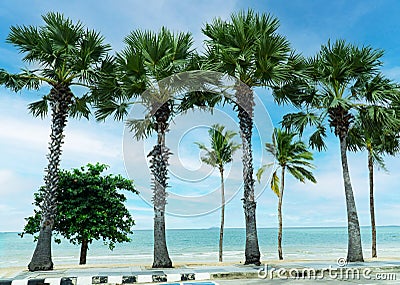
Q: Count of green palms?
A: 7